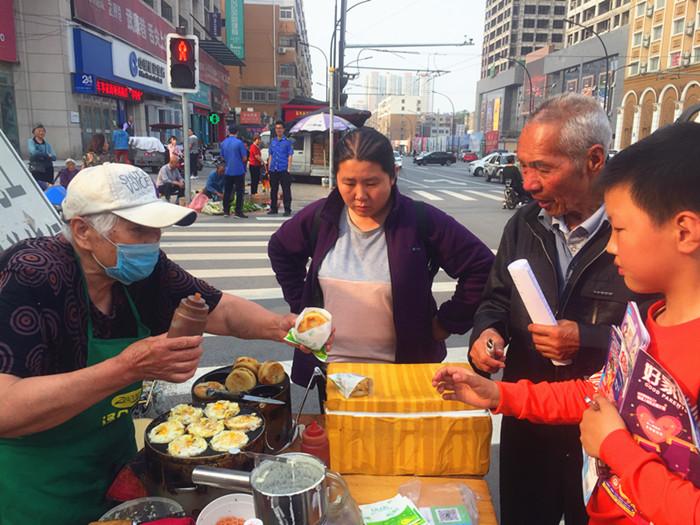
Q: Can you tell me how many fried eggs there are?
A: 7